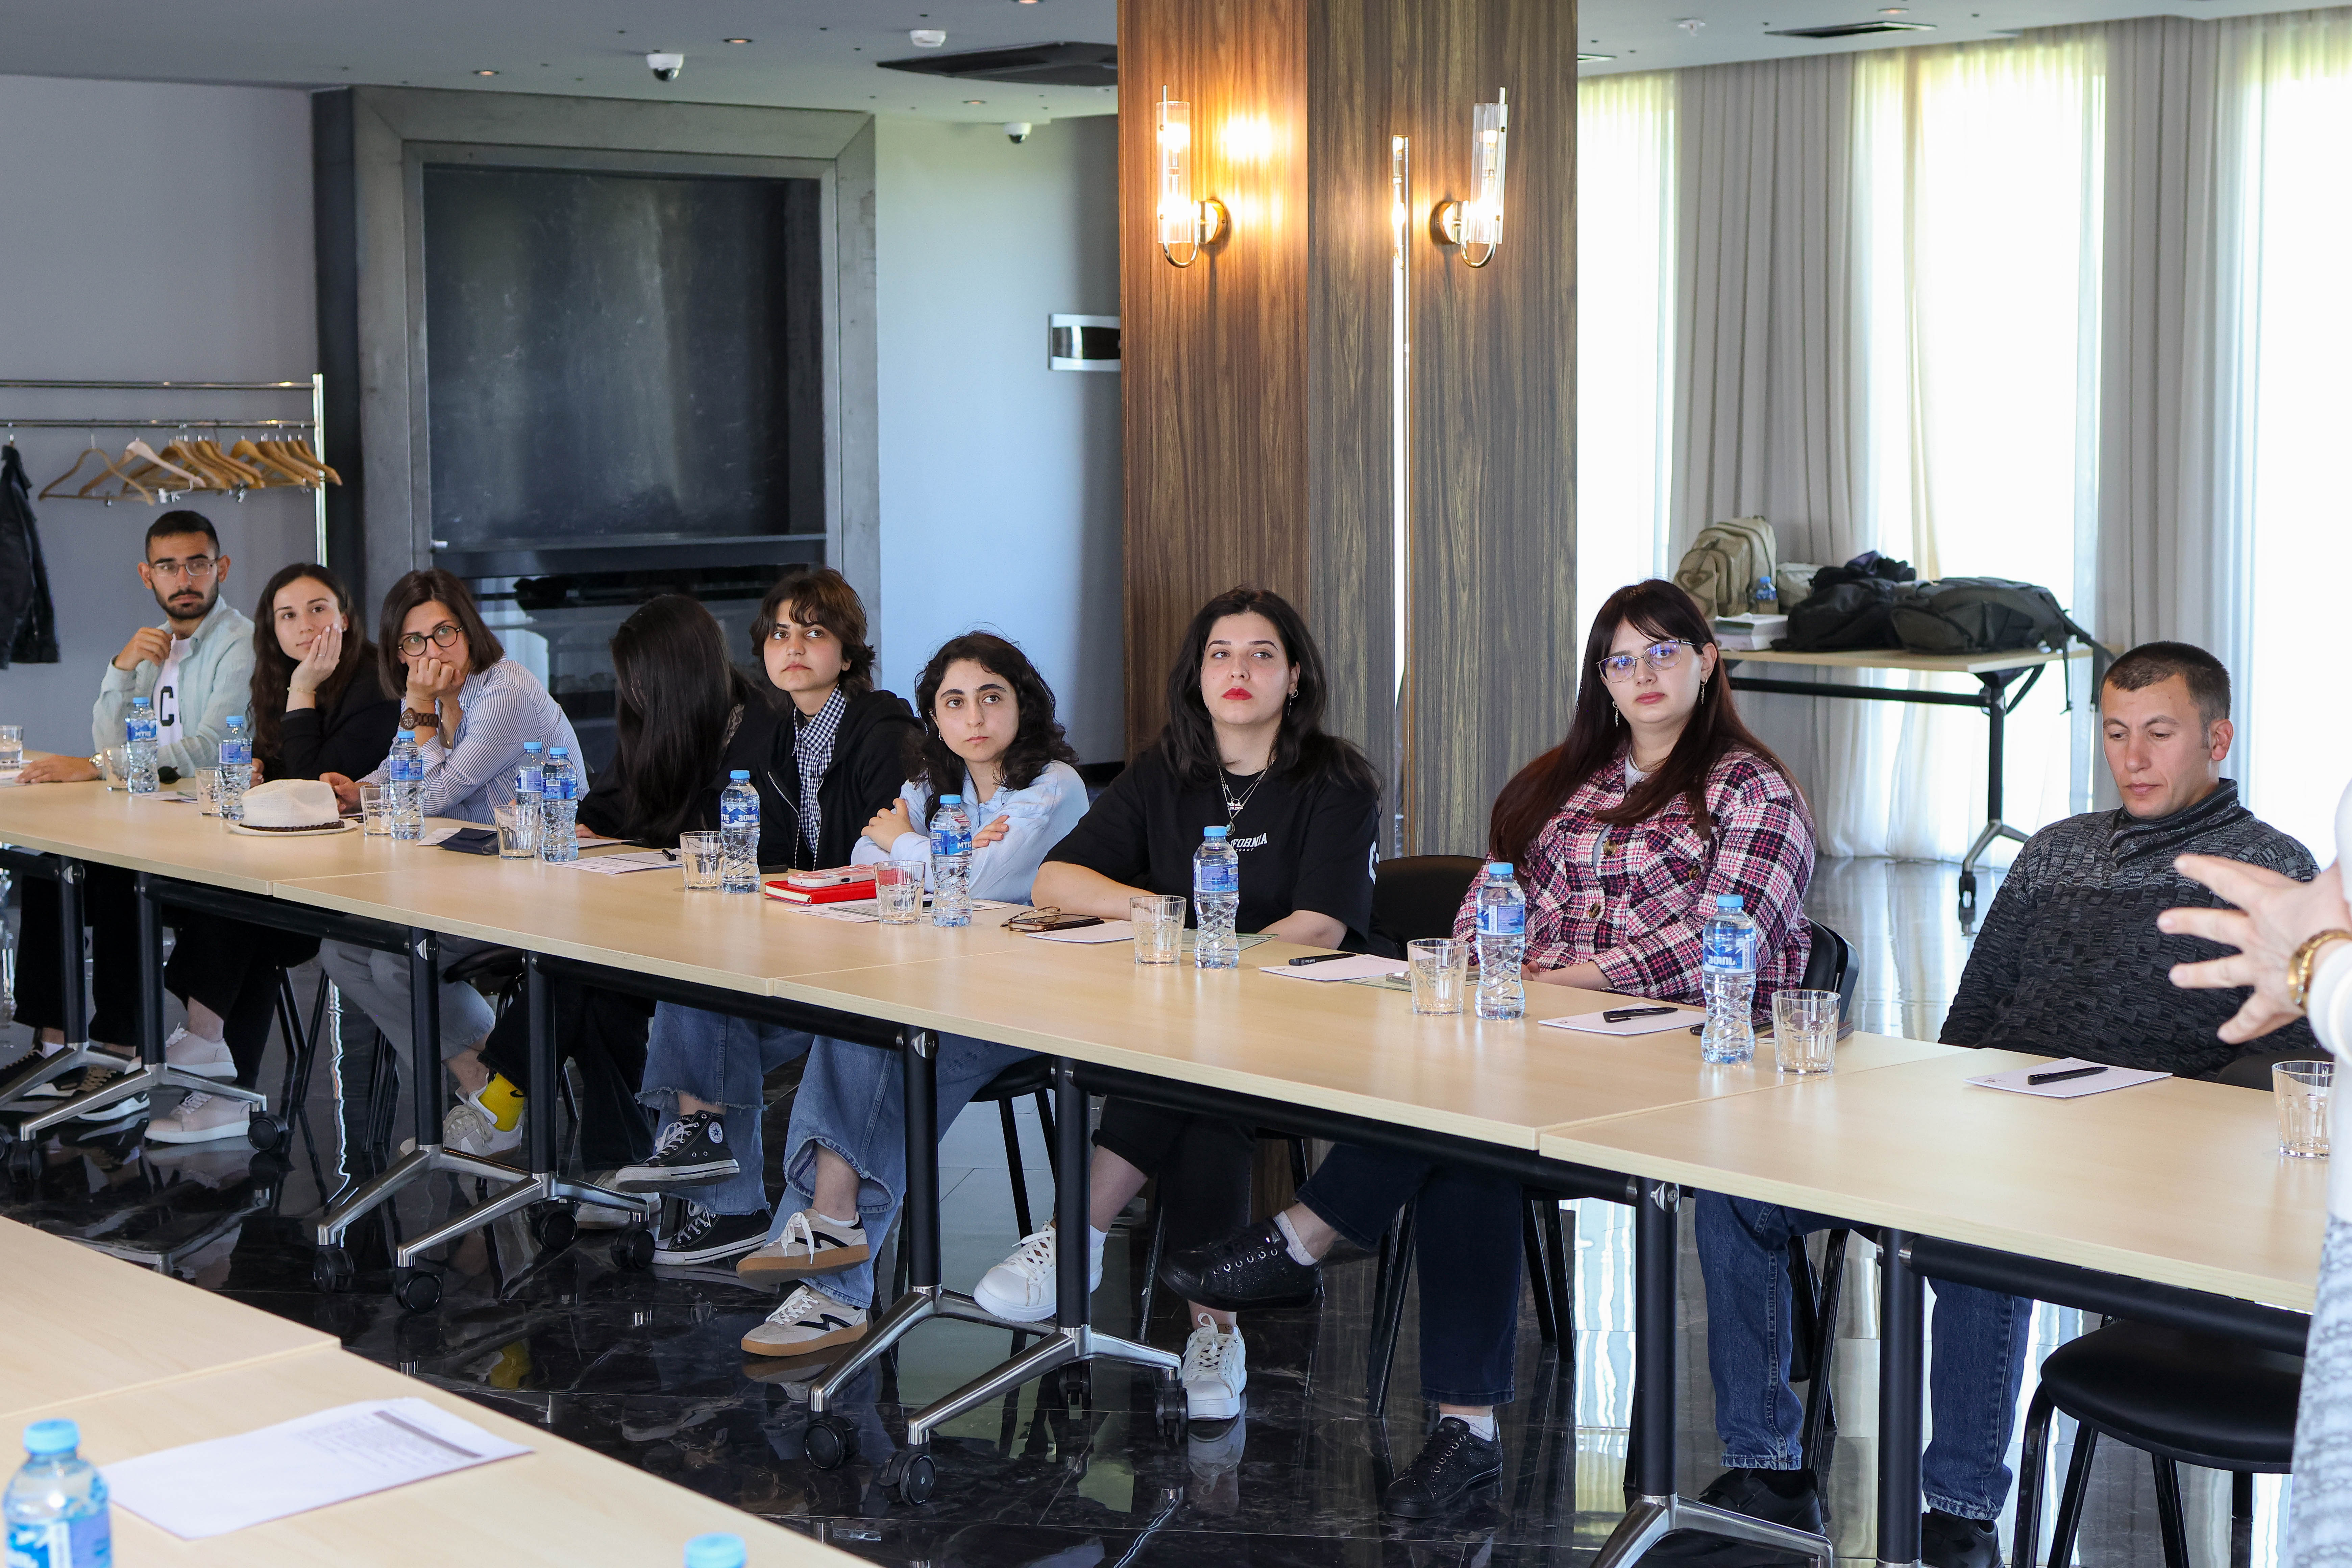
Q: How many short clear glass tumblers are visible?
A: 11